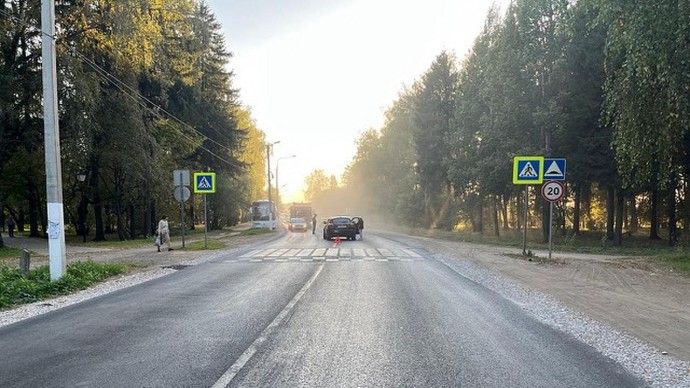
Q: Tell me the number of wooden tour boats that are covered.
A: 0